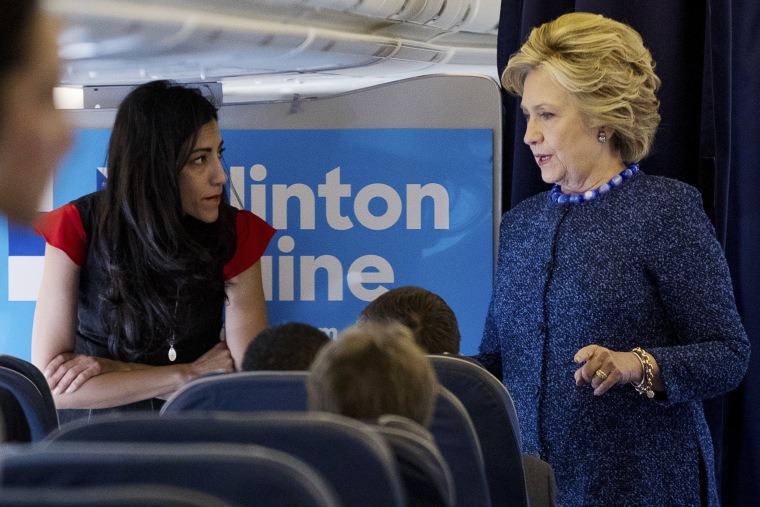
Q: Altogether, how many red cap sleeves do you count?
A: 2